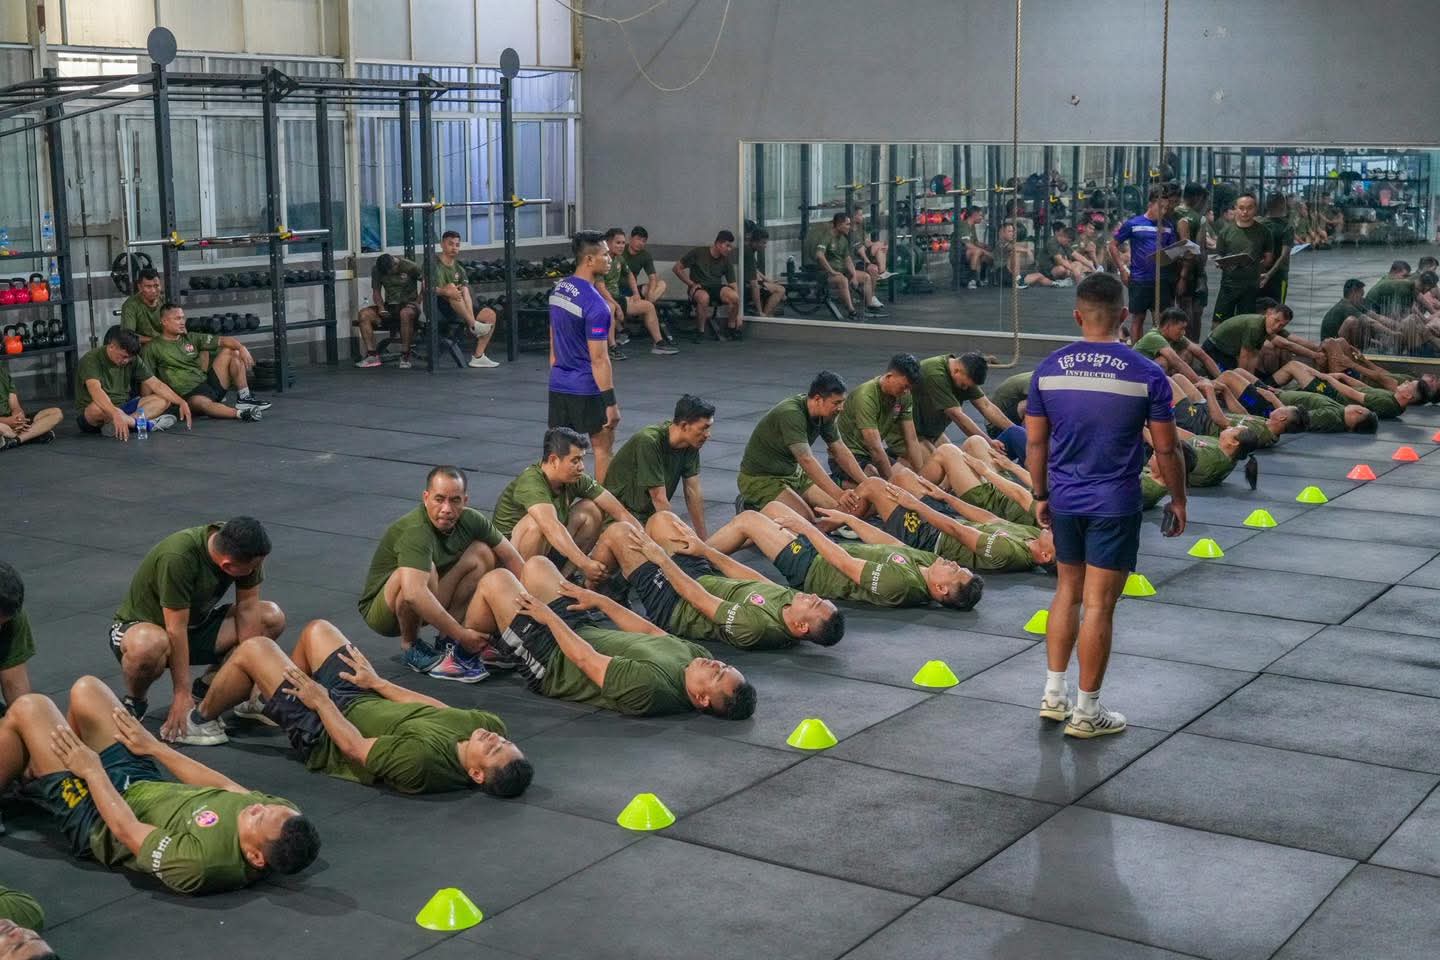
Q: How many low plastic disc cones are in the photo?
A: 12